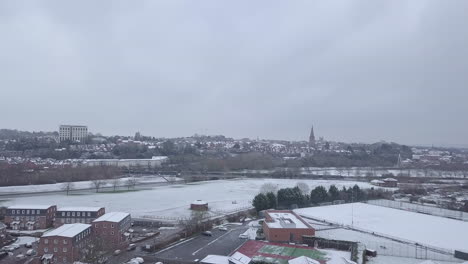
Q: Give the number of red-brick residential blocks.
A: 4